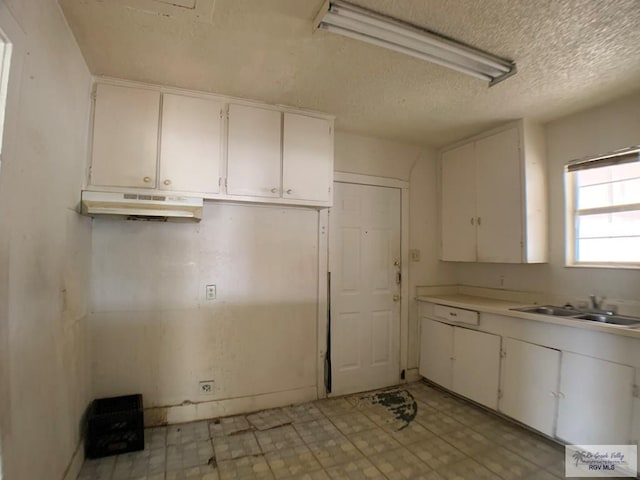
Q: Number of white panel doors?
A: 1